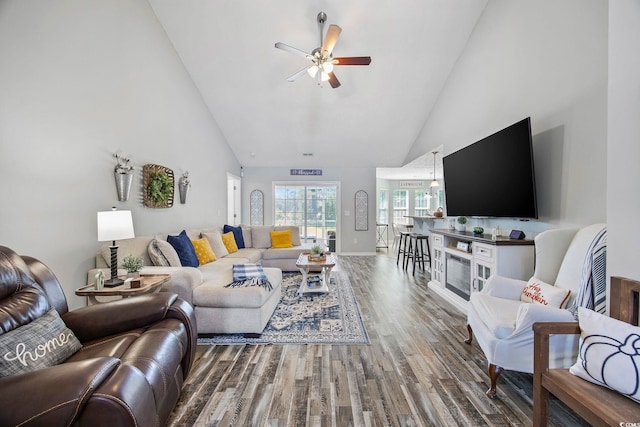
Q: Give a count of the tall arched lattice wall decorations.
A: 2